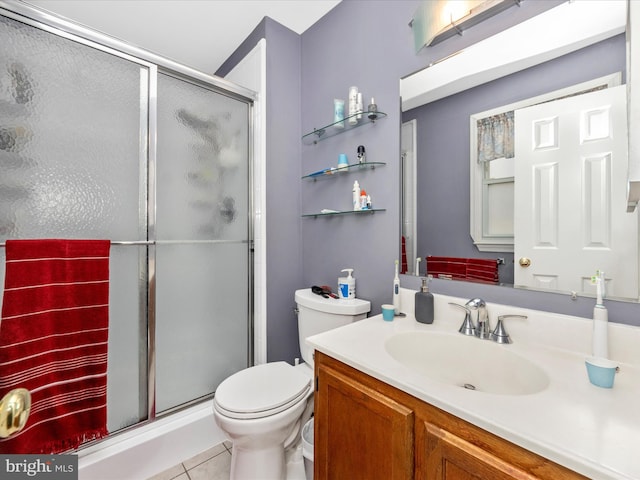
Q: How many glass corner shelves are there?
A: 3